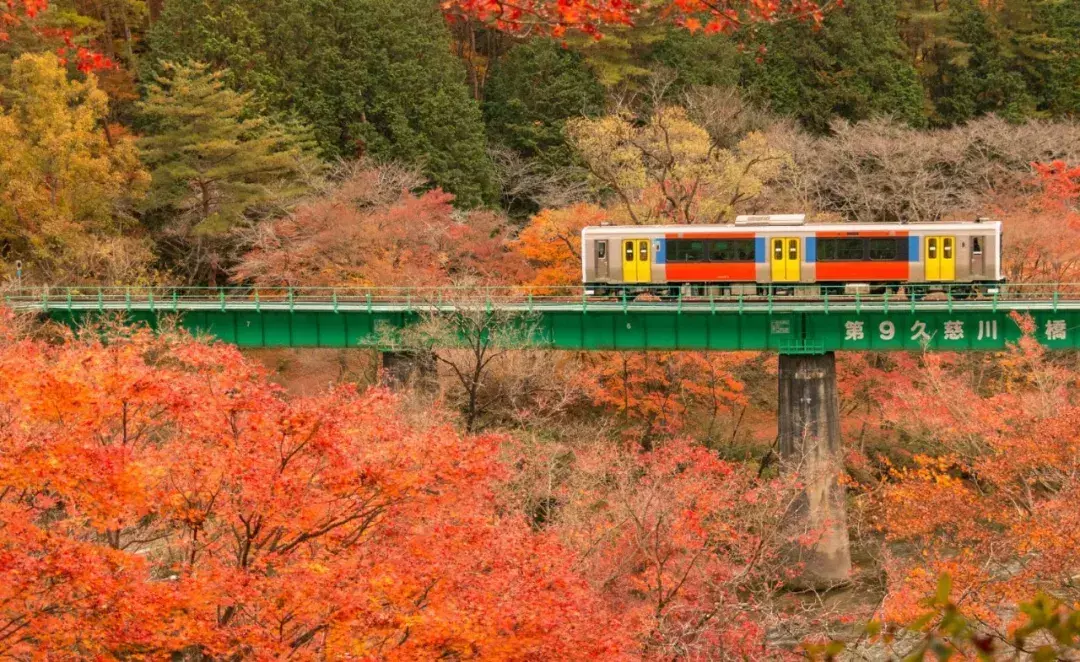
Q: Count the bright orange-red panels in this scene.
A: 2